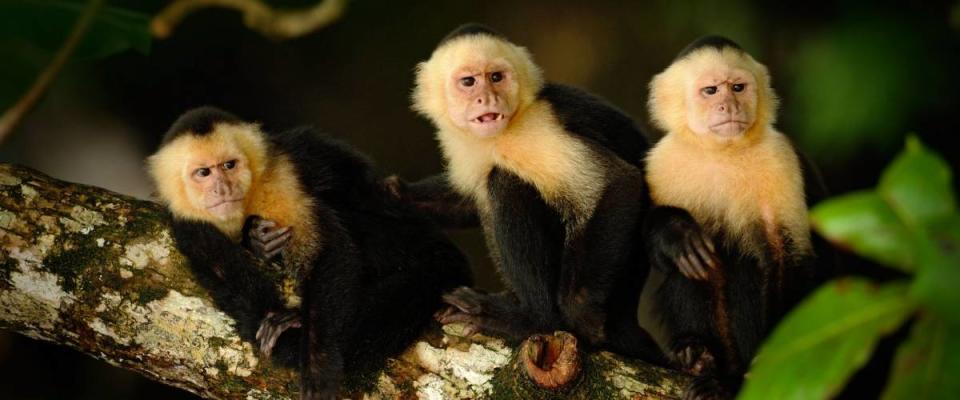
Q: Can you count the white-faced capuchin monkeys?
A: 3